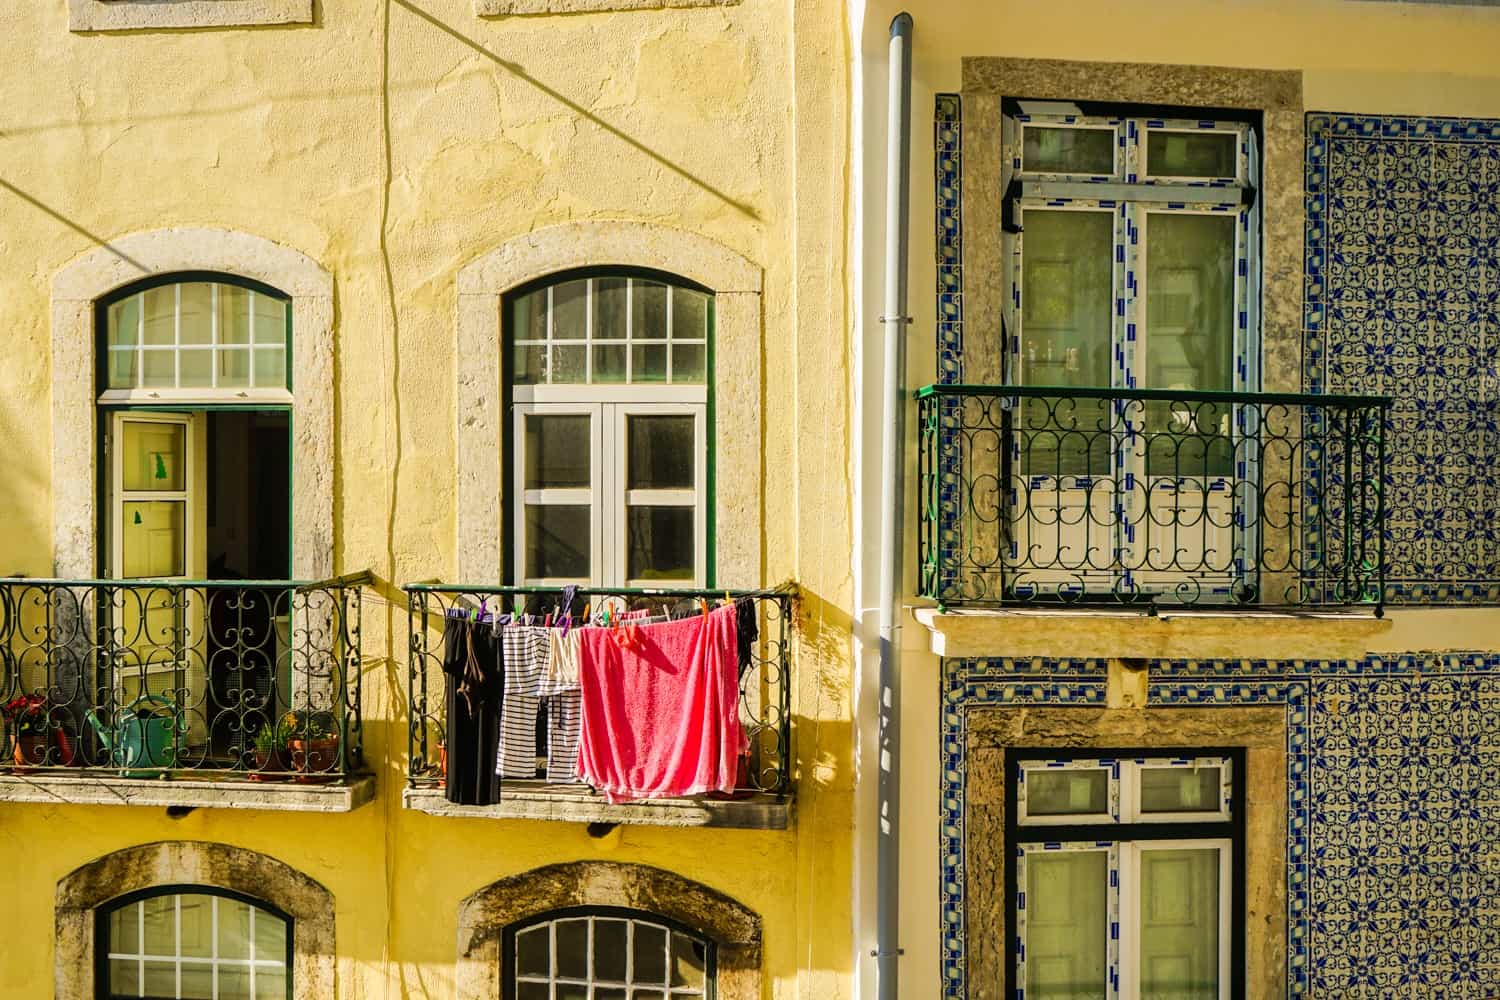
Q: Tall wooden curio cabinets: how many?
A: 0